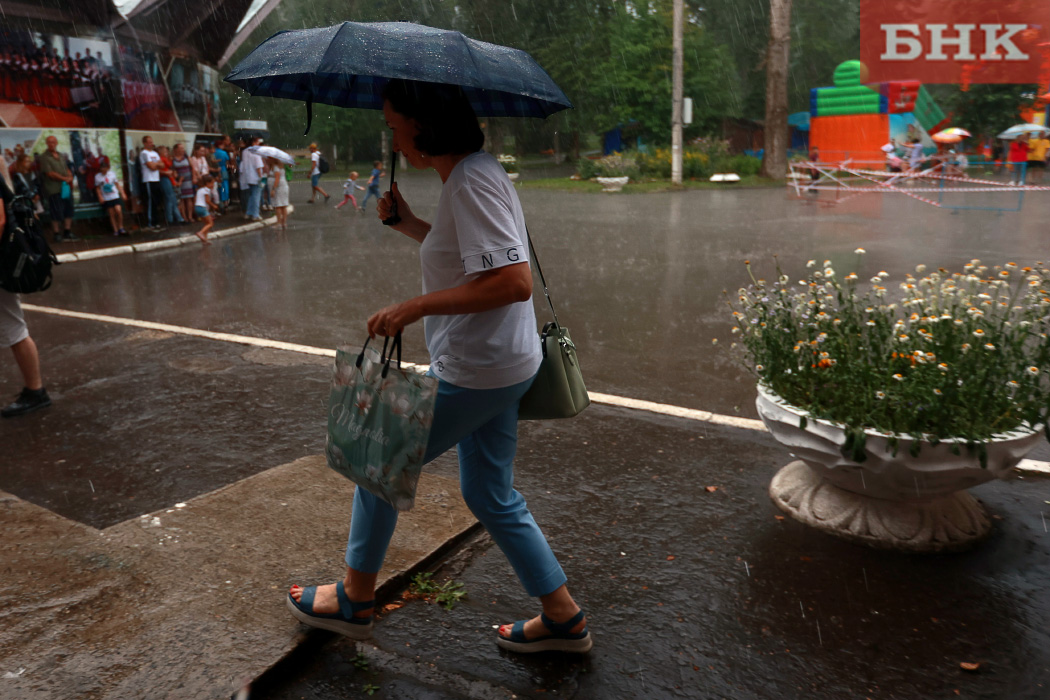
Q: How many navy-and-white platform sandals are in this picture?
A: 2